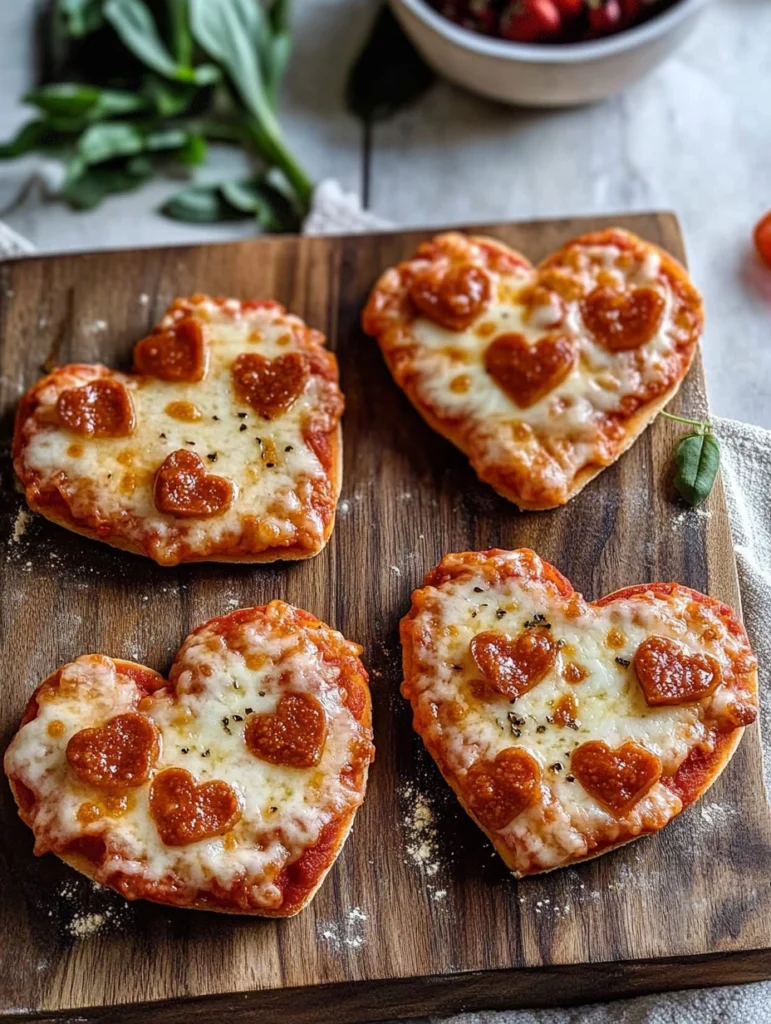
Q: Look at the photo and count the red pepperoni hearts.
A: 14